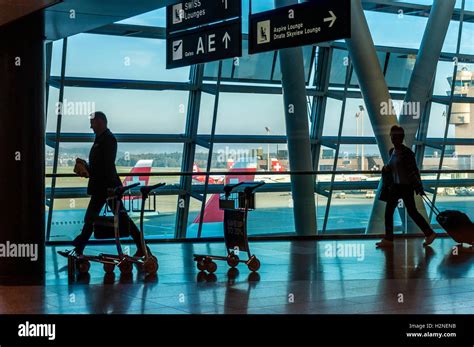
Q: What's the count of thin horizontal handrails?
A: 1